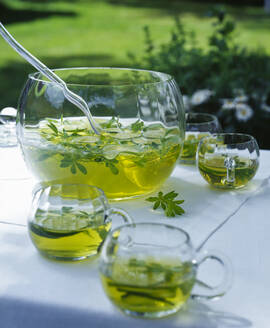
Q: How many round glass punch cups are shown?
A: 4